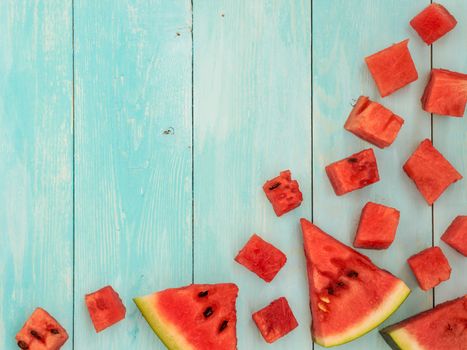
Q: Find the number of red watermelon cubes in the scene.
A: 14